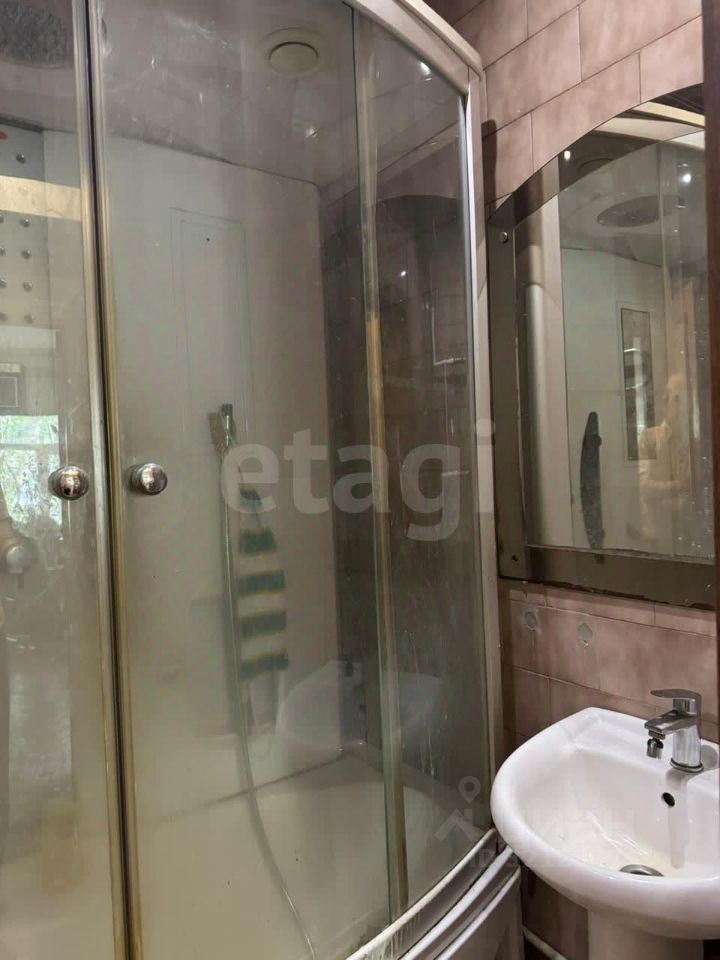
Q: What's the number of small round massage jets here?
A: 9